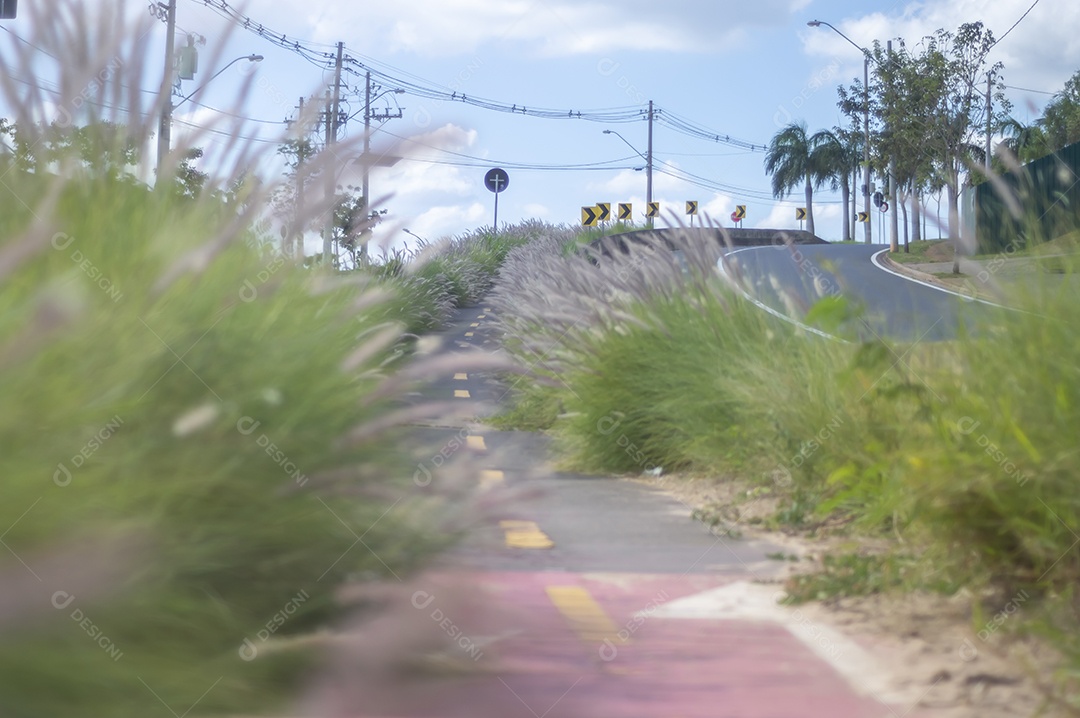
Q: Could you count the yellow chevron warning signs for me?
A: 8